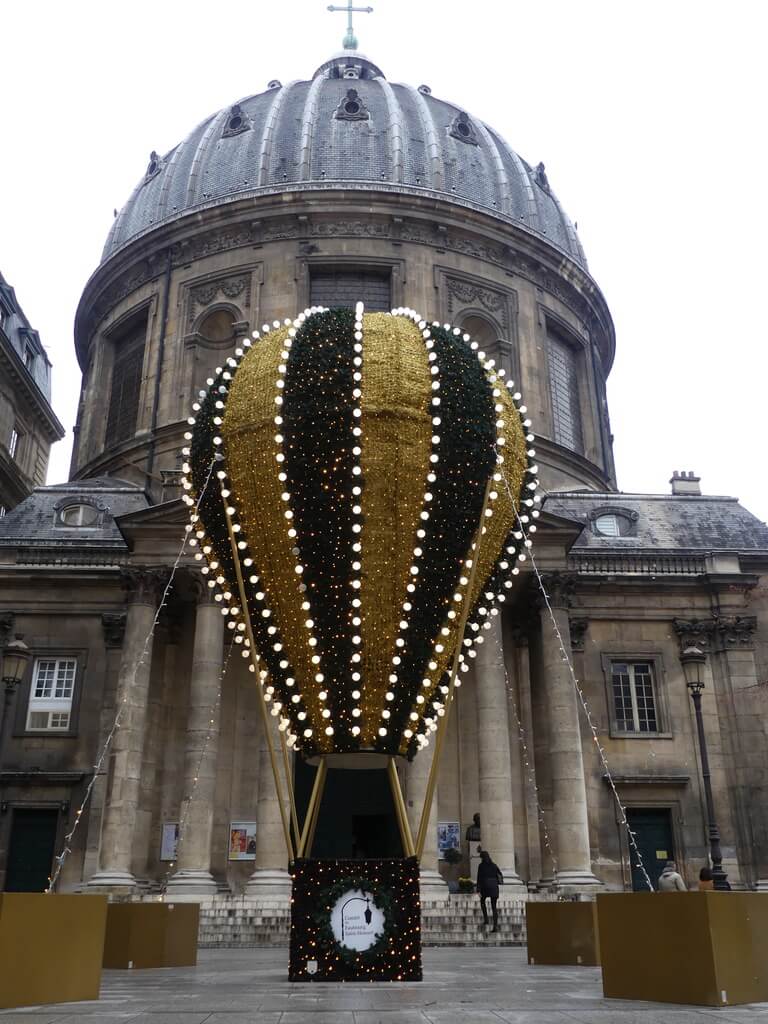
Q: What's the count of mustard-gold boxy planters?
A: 4